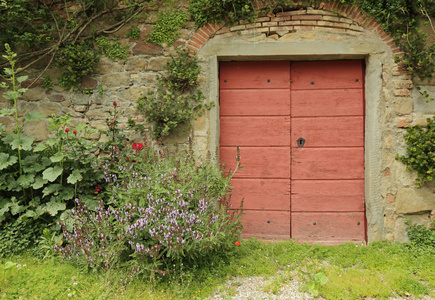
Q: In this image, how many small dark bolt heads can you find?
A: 7